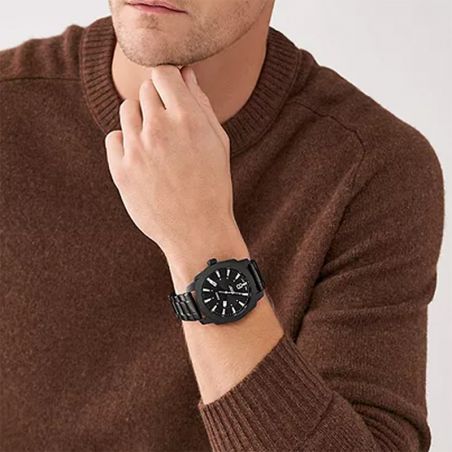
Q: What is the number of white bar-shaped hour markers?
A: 12